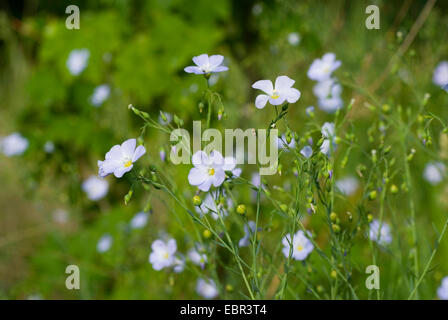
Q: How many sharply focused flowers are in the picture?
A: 4